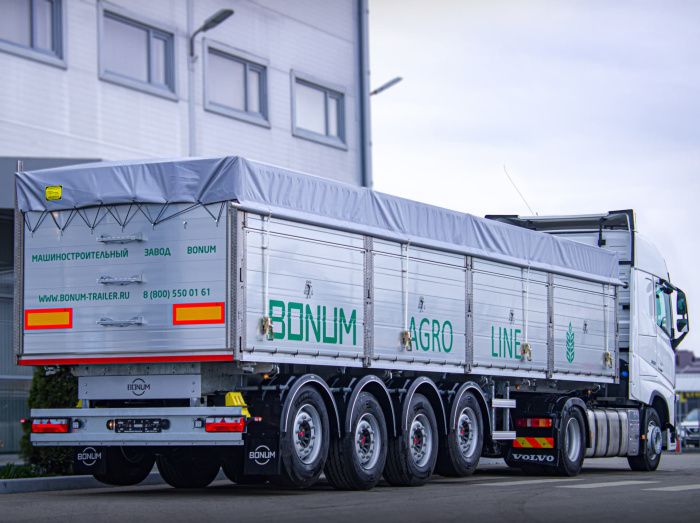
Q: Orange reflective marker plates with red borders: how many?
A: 2